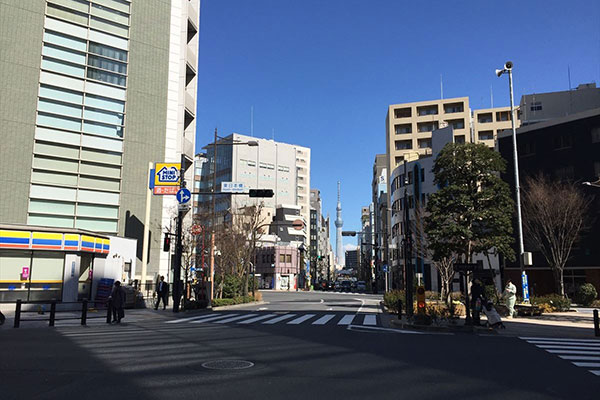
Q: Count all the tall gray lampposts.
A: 1